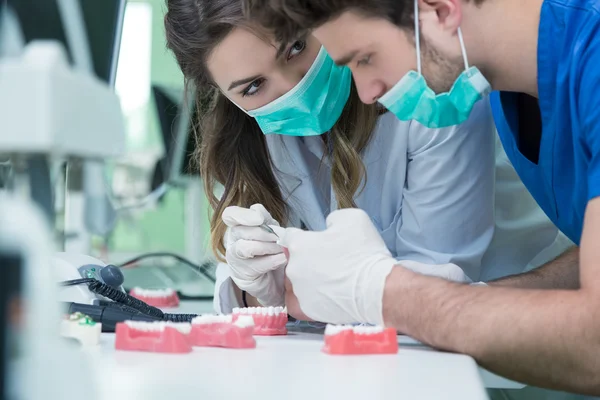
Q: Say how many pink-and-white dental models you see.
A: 5